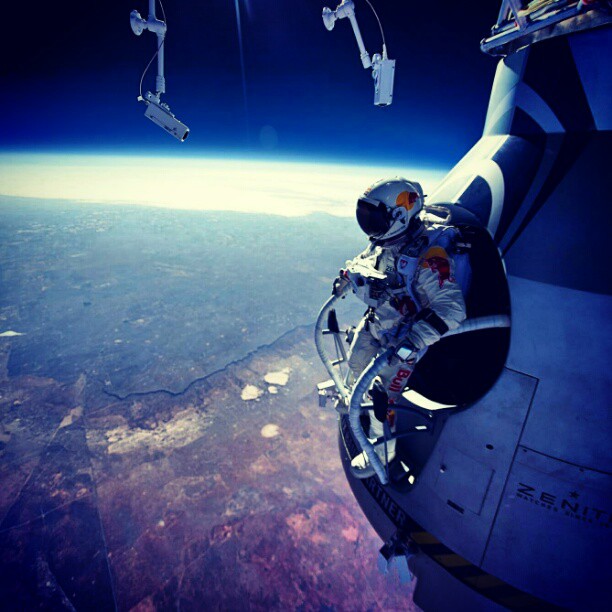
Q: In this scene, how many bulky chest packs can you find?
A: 1